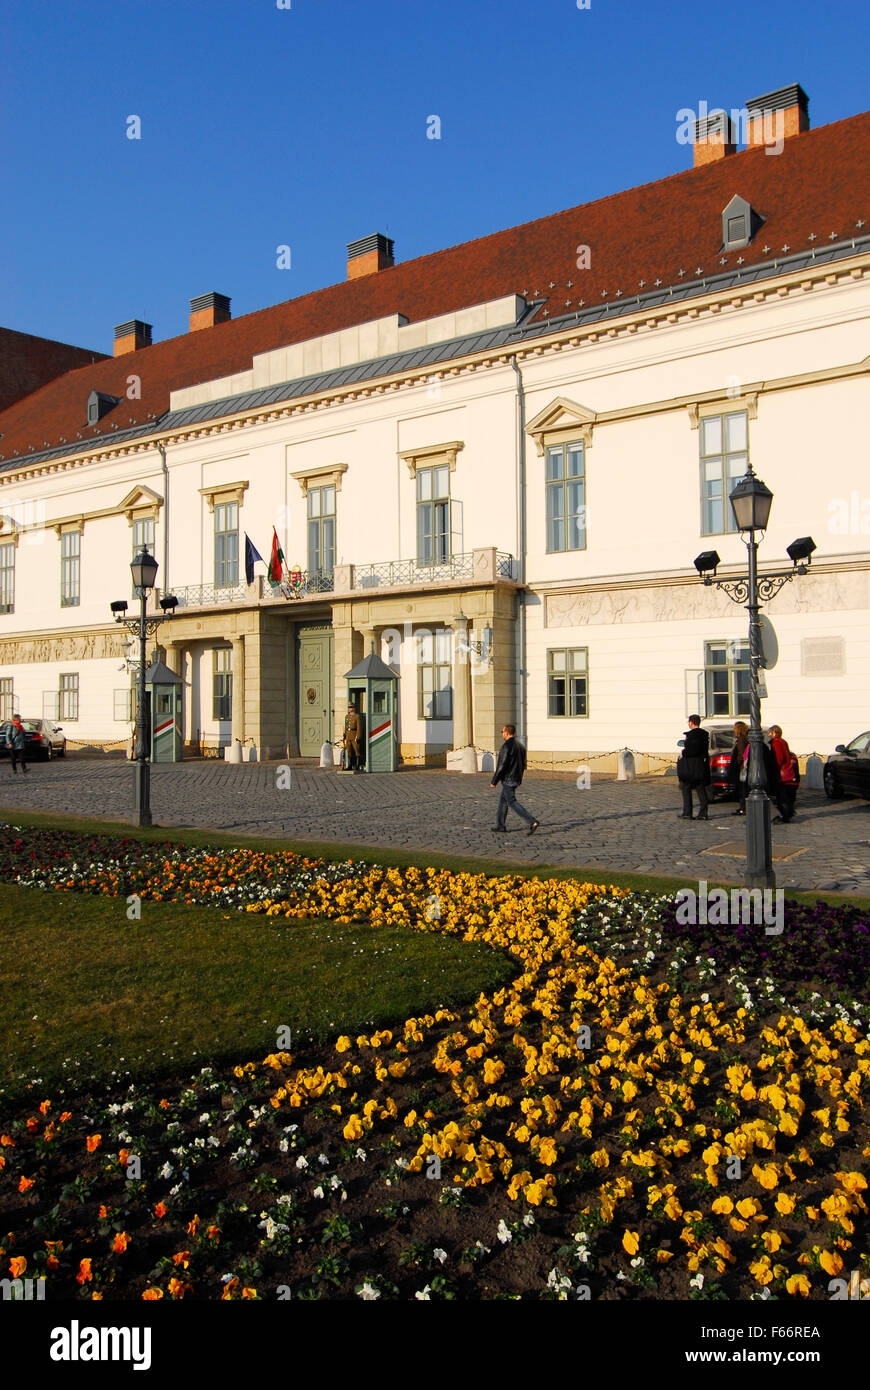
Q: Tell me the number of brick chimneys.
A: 5